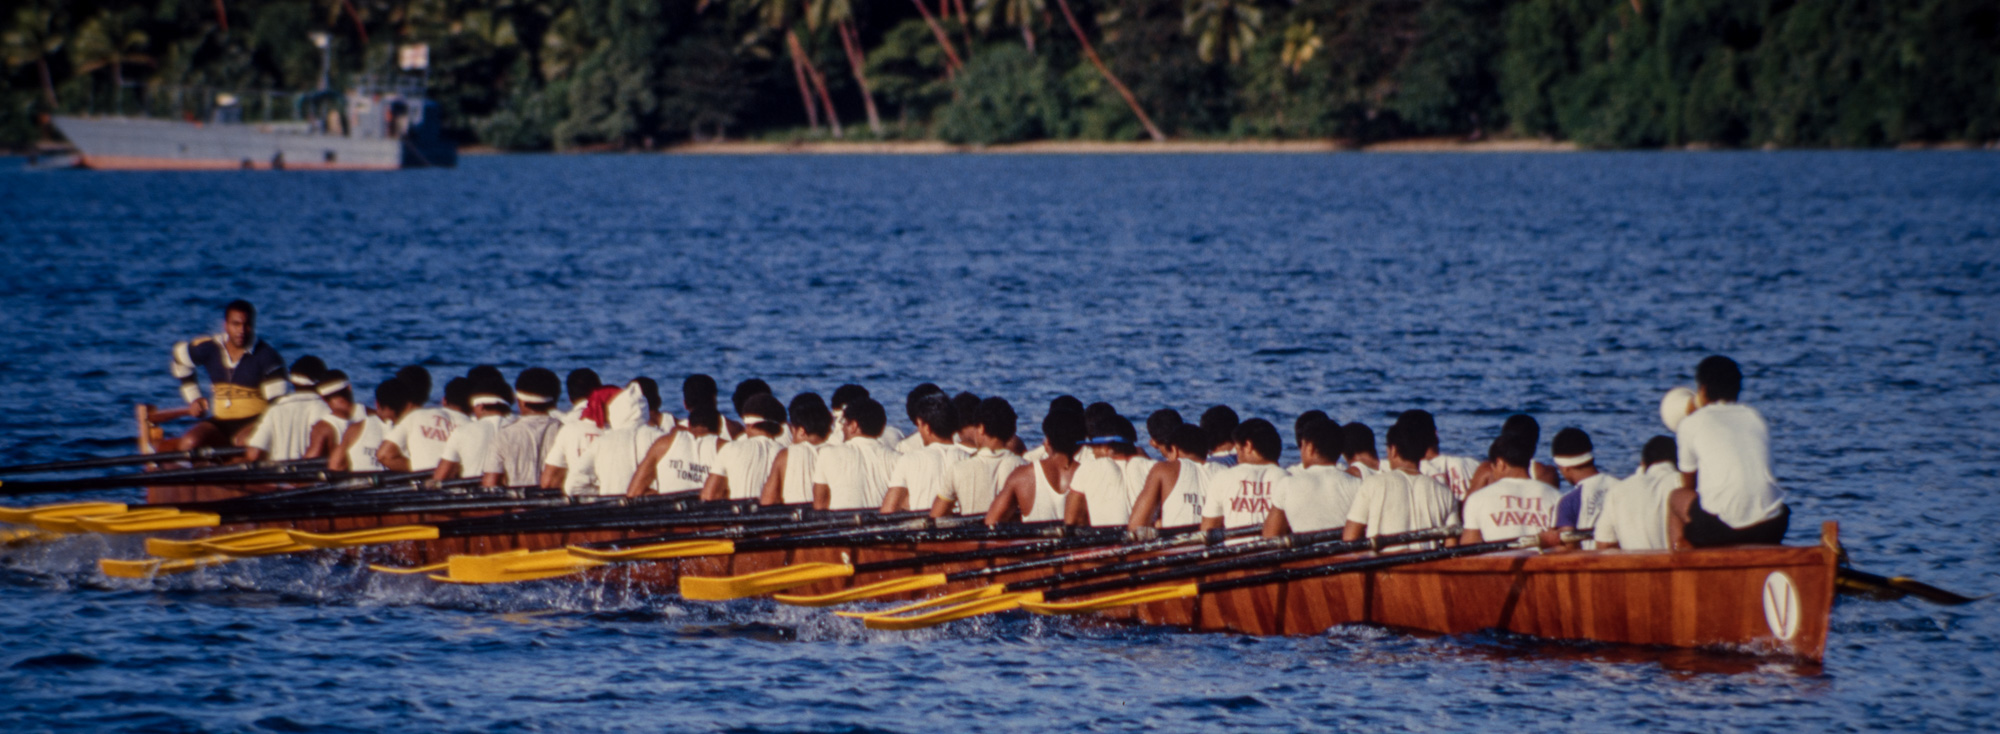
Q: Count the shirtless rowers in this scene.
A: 0